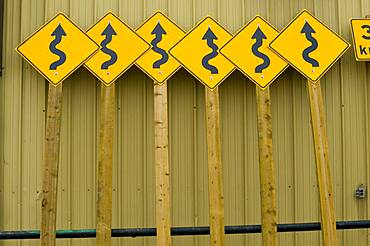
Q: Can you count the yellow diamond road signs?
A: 6